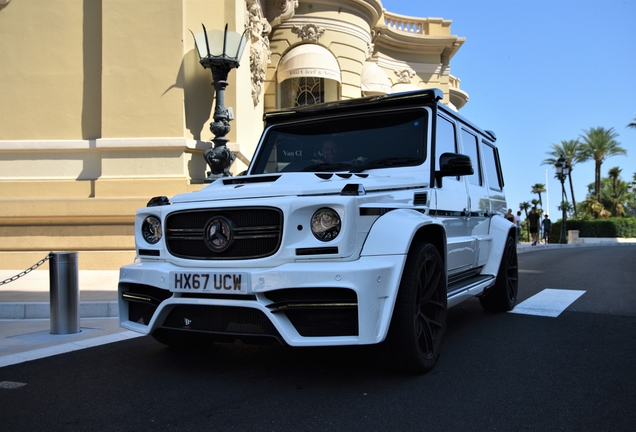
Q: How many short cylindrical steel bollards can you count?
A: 1